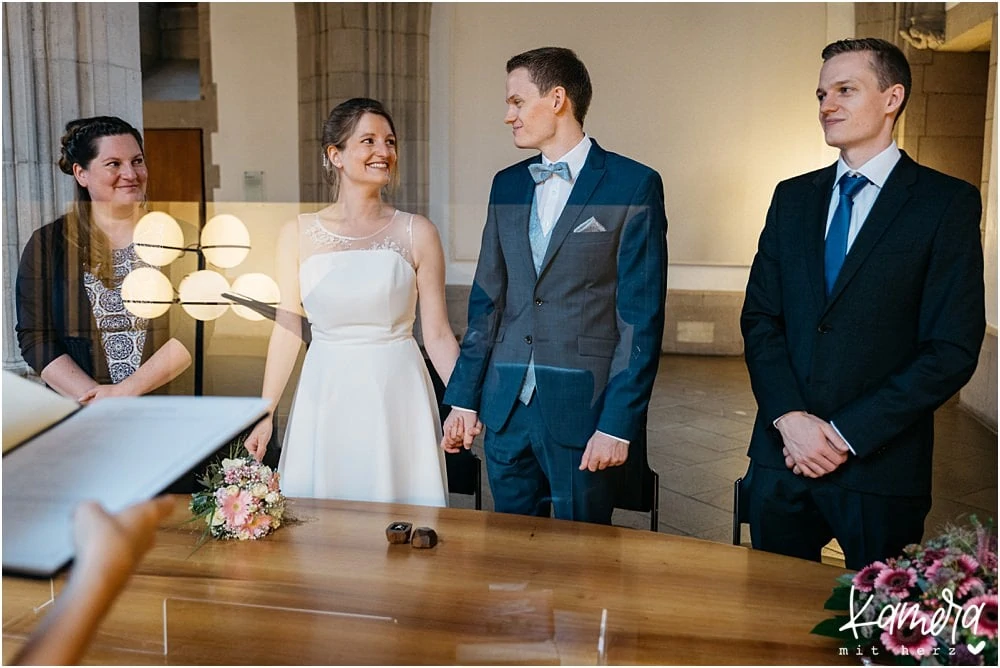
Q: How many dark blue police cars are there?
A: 0